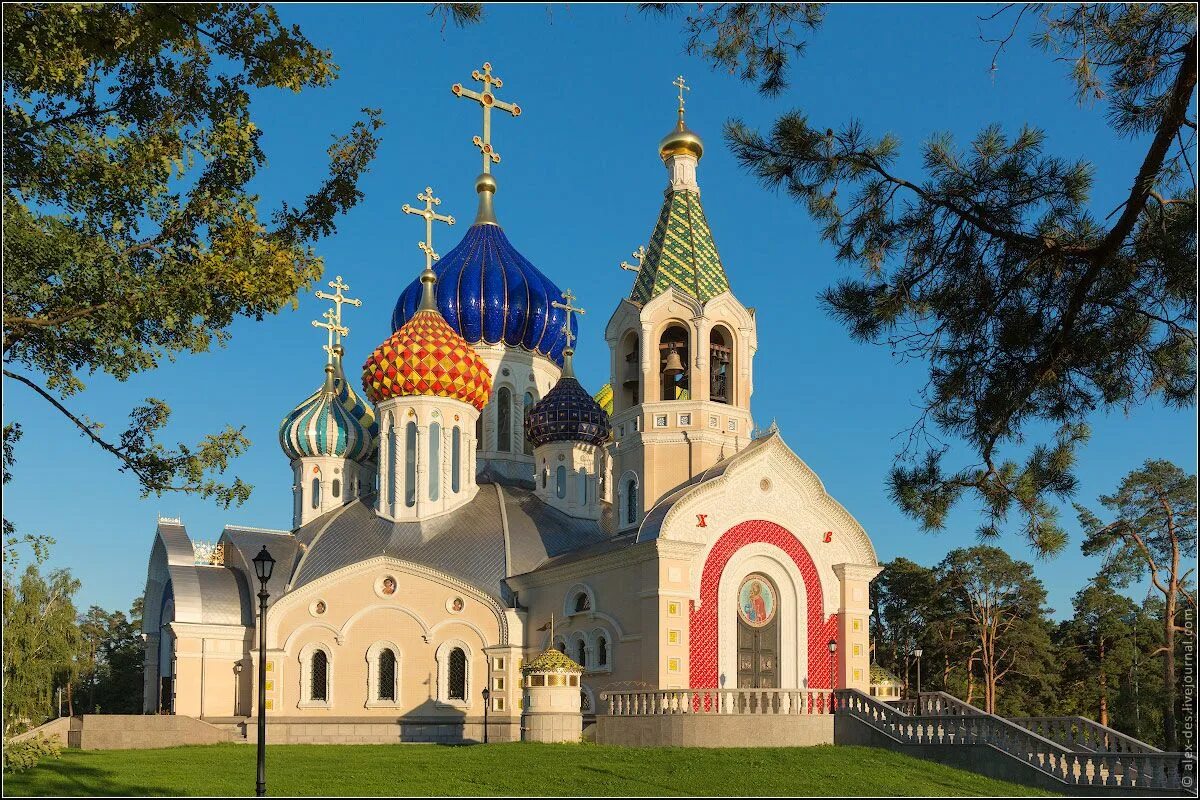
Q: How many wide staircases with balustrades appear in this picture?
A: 1